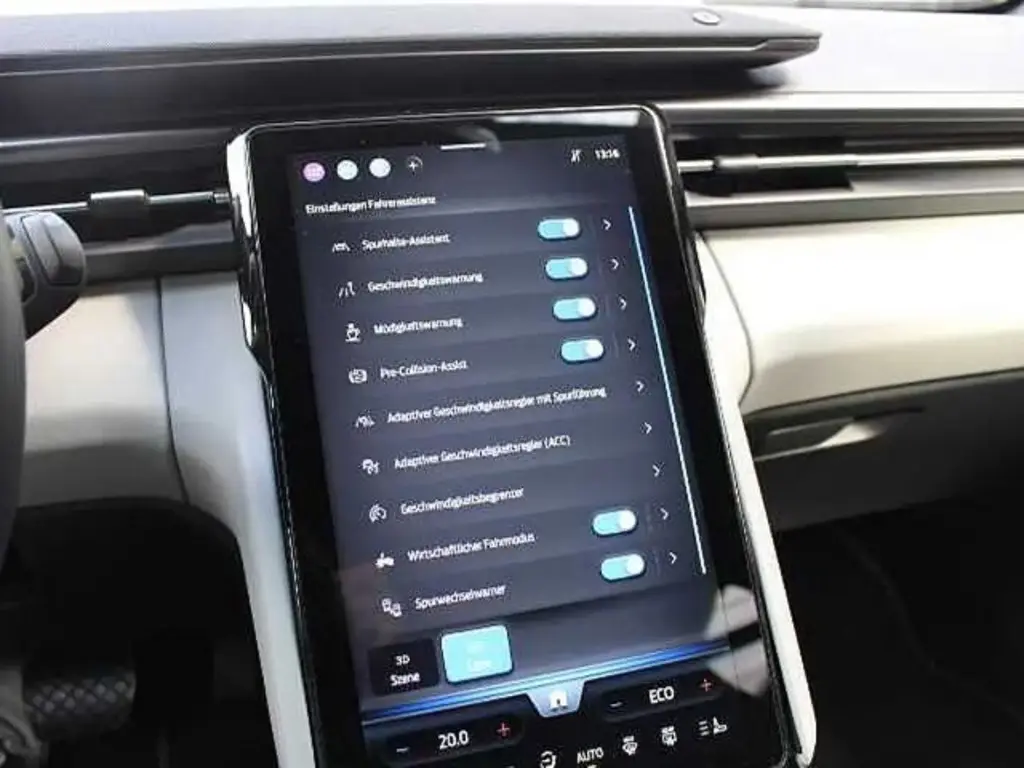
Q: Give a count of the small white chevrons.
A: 9